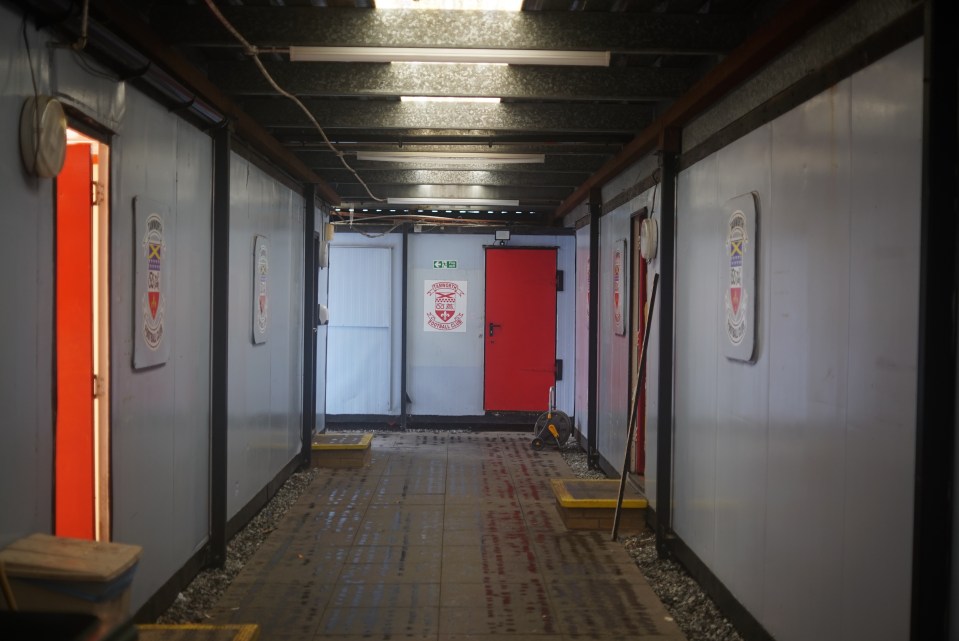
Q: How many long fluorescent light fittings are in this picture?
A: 3